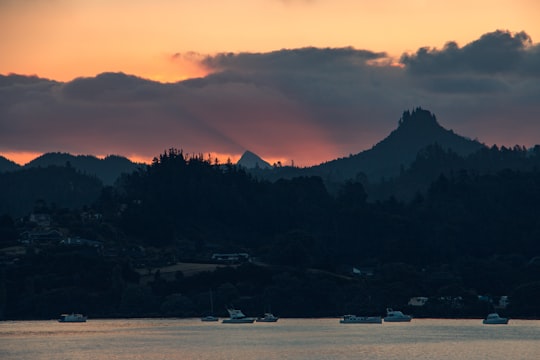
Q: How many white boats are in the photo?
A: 7